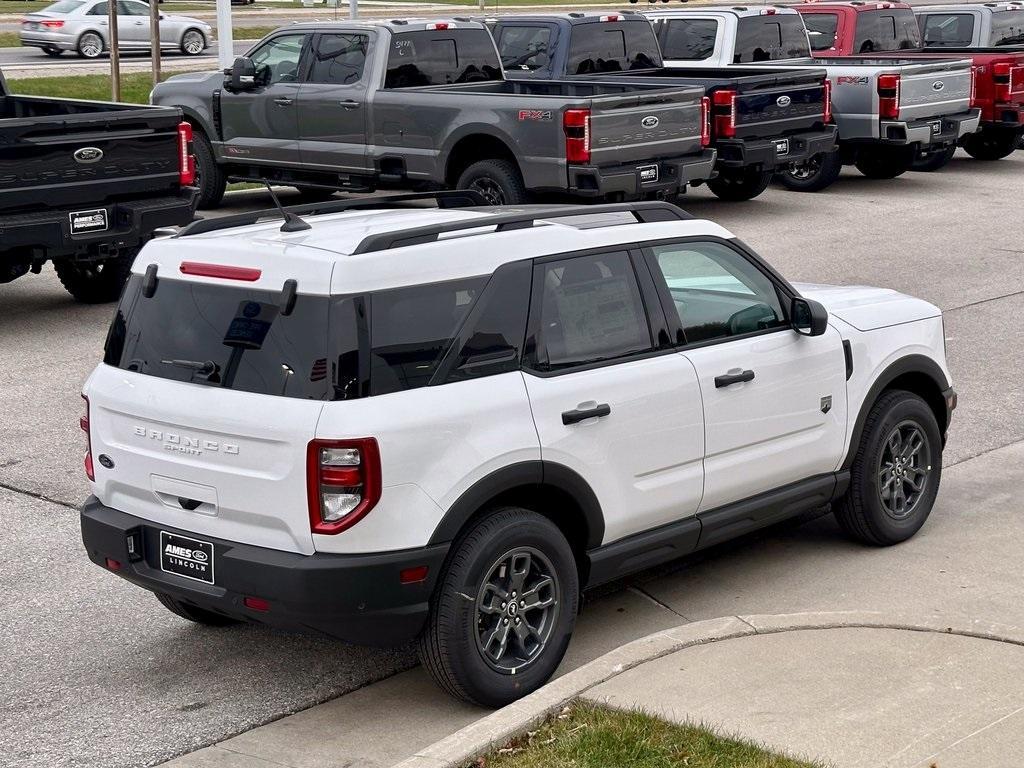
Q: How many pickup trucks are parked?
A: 6